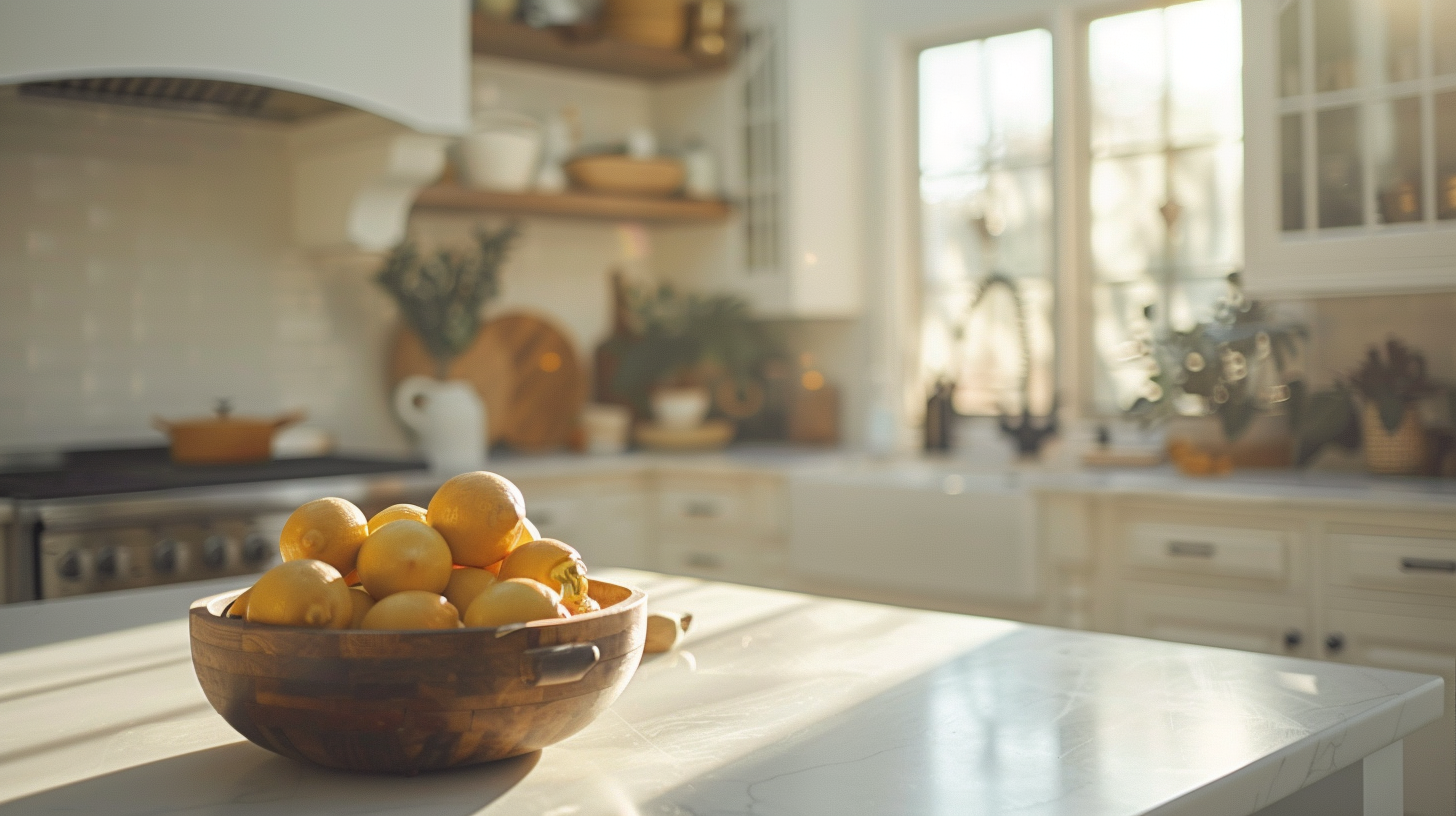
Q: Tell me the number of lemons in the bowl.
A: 12